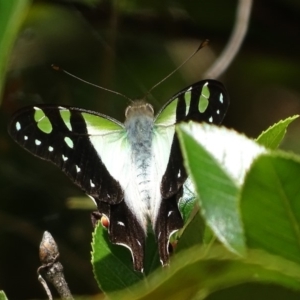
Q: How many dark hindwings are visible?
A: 2